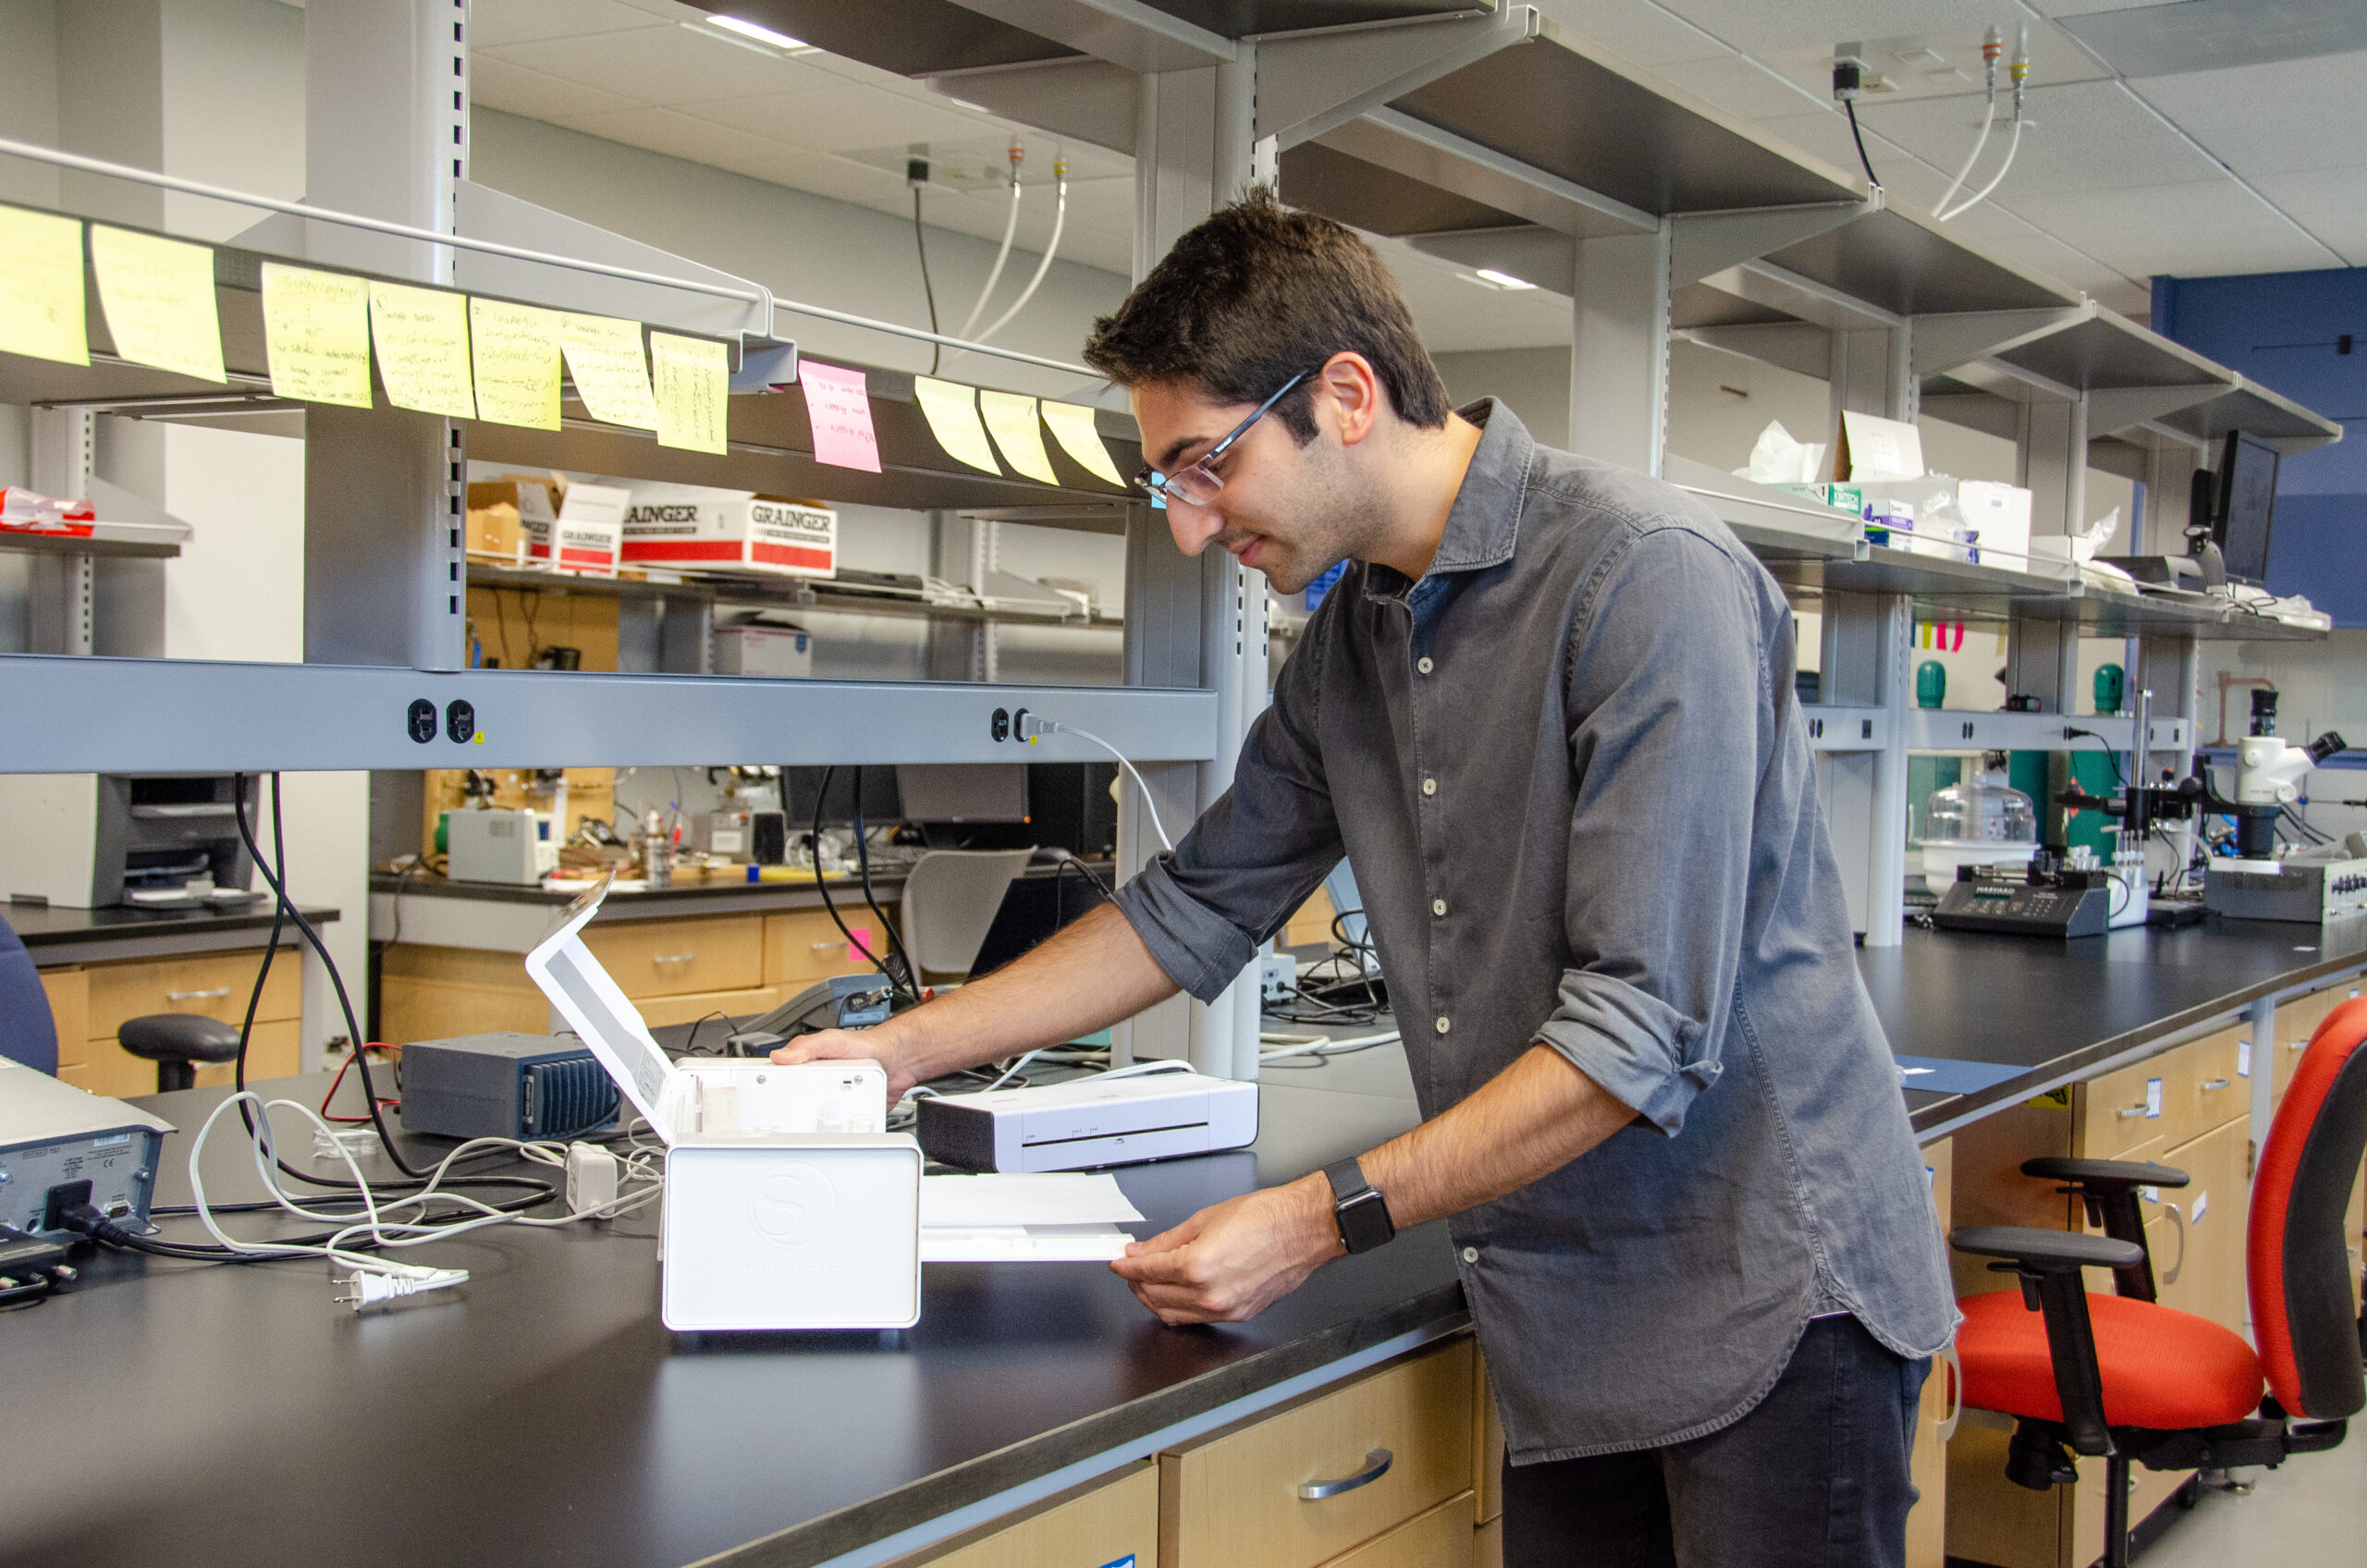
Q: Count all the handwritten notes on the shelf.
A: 11